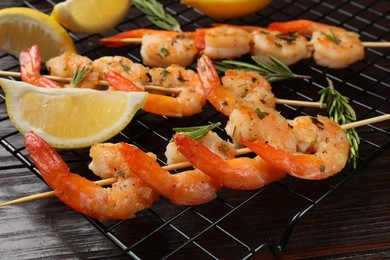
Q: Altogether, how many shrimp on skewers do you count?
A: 12